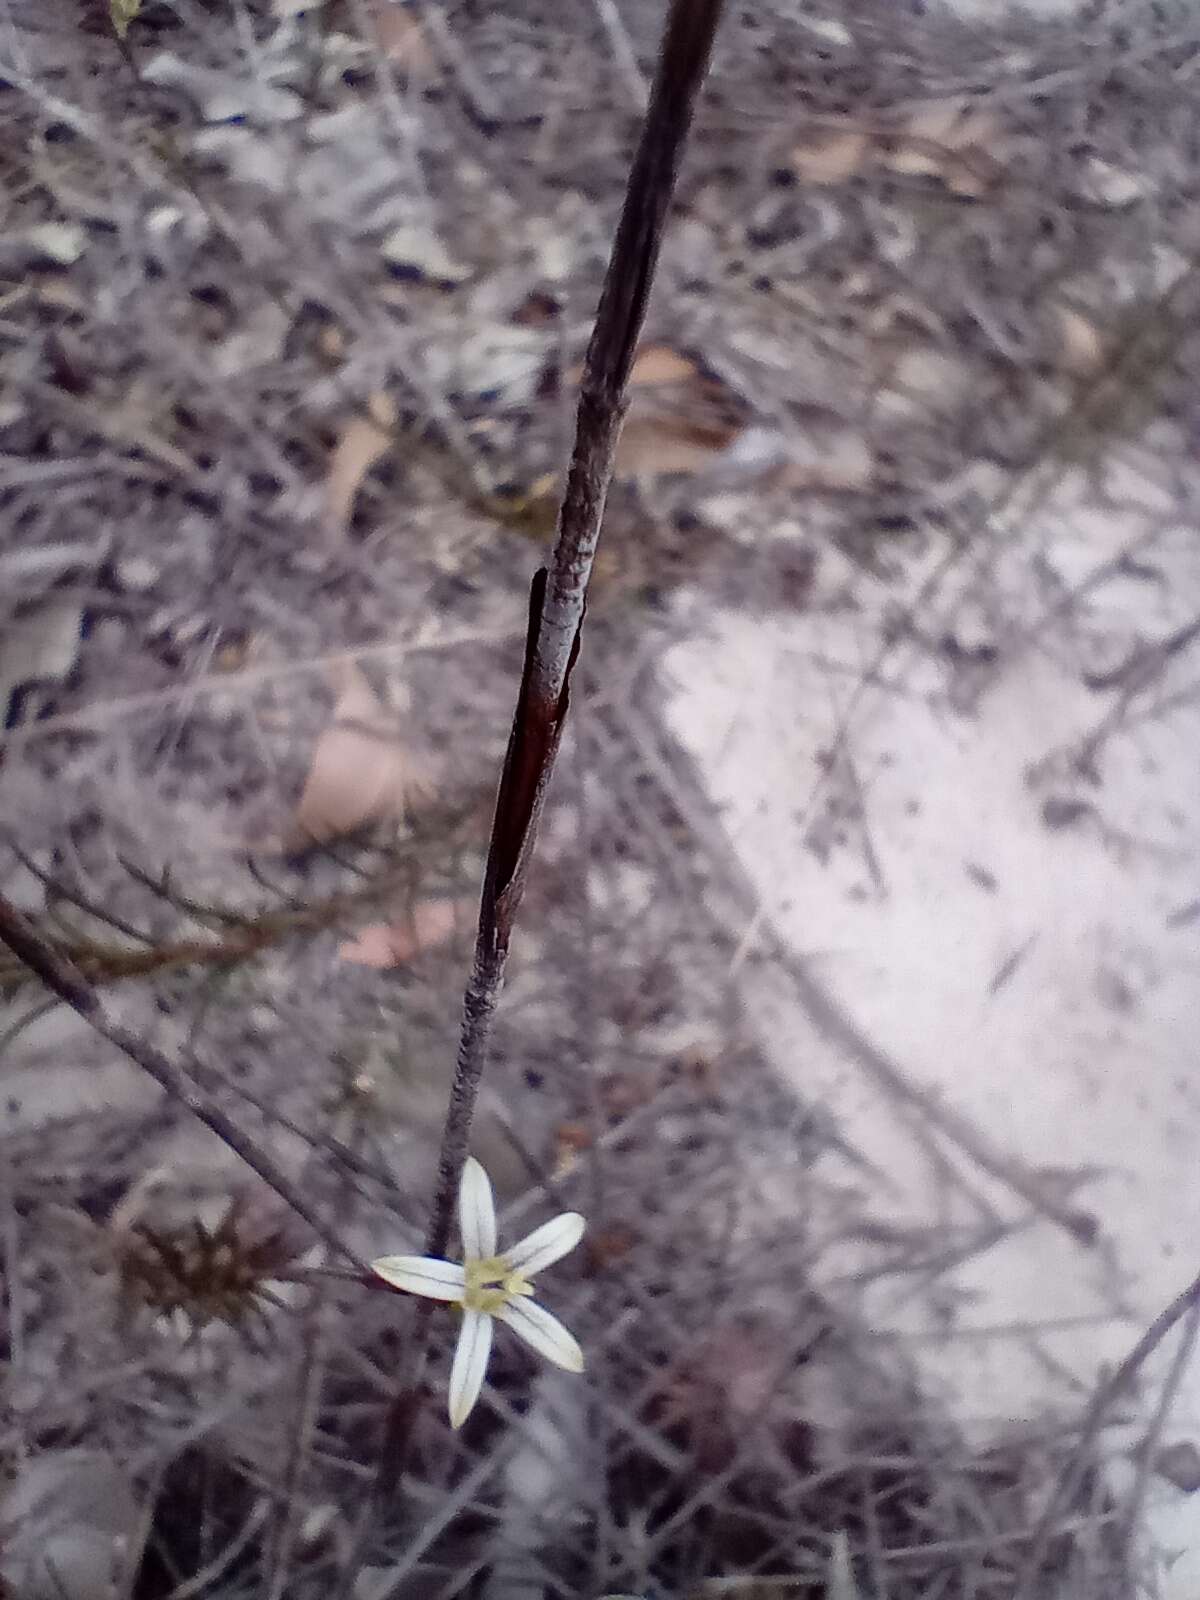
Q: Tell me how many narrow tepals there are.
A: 5